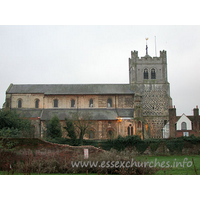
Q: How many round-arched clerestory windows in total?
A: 6